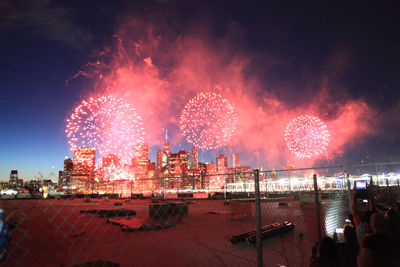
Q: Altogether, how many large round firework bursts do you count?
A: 3